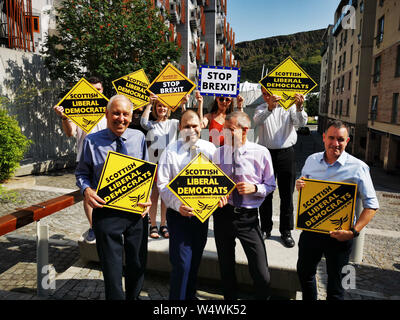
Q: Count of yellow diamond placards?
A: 7